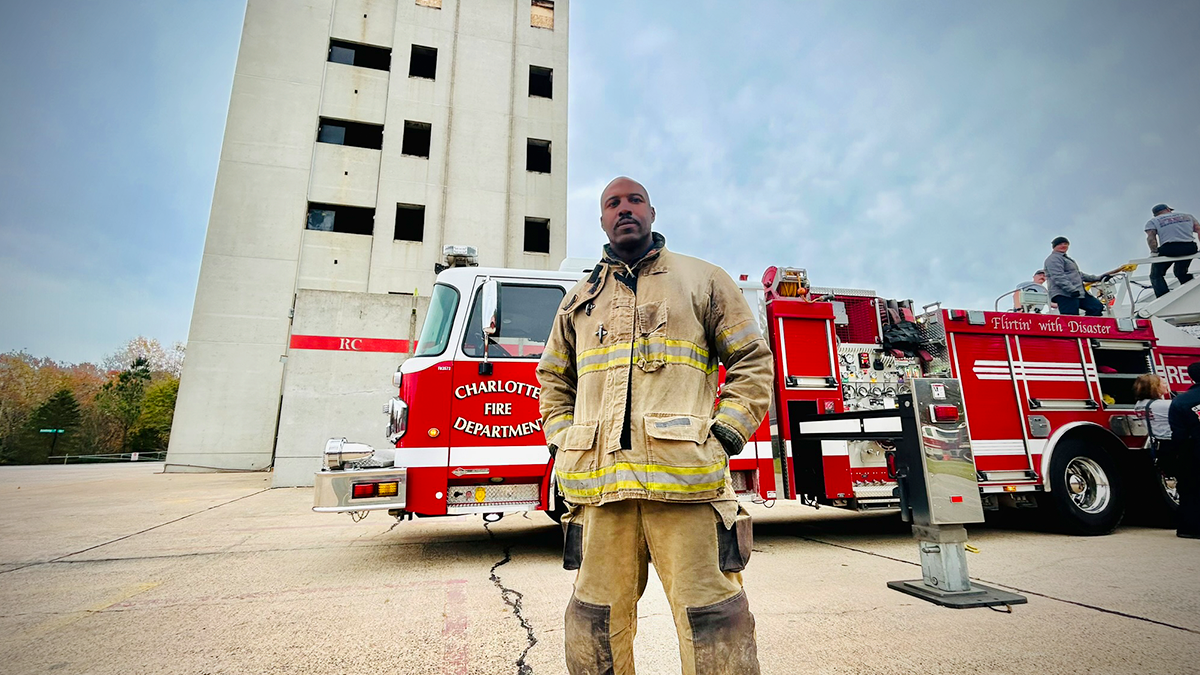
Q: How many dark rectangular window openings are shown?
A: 9